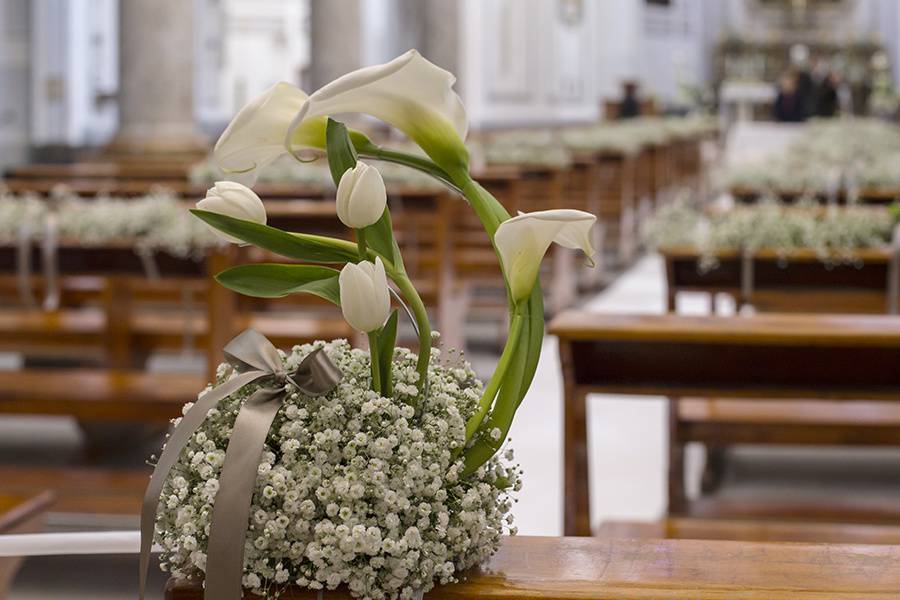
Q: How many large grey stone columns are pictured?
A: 3